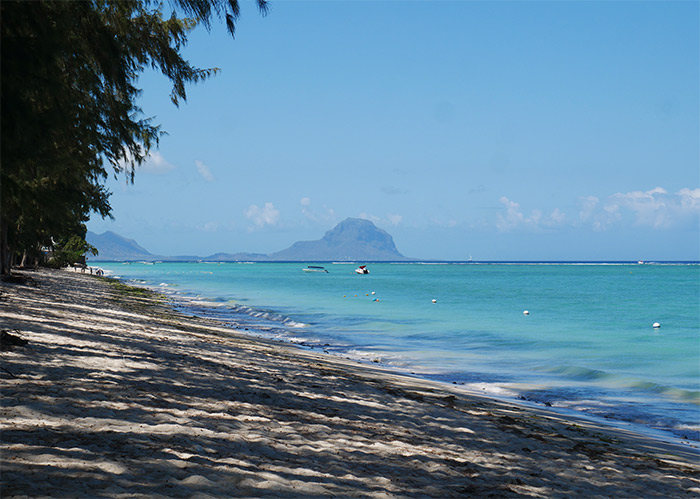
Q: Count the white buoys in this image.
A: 4